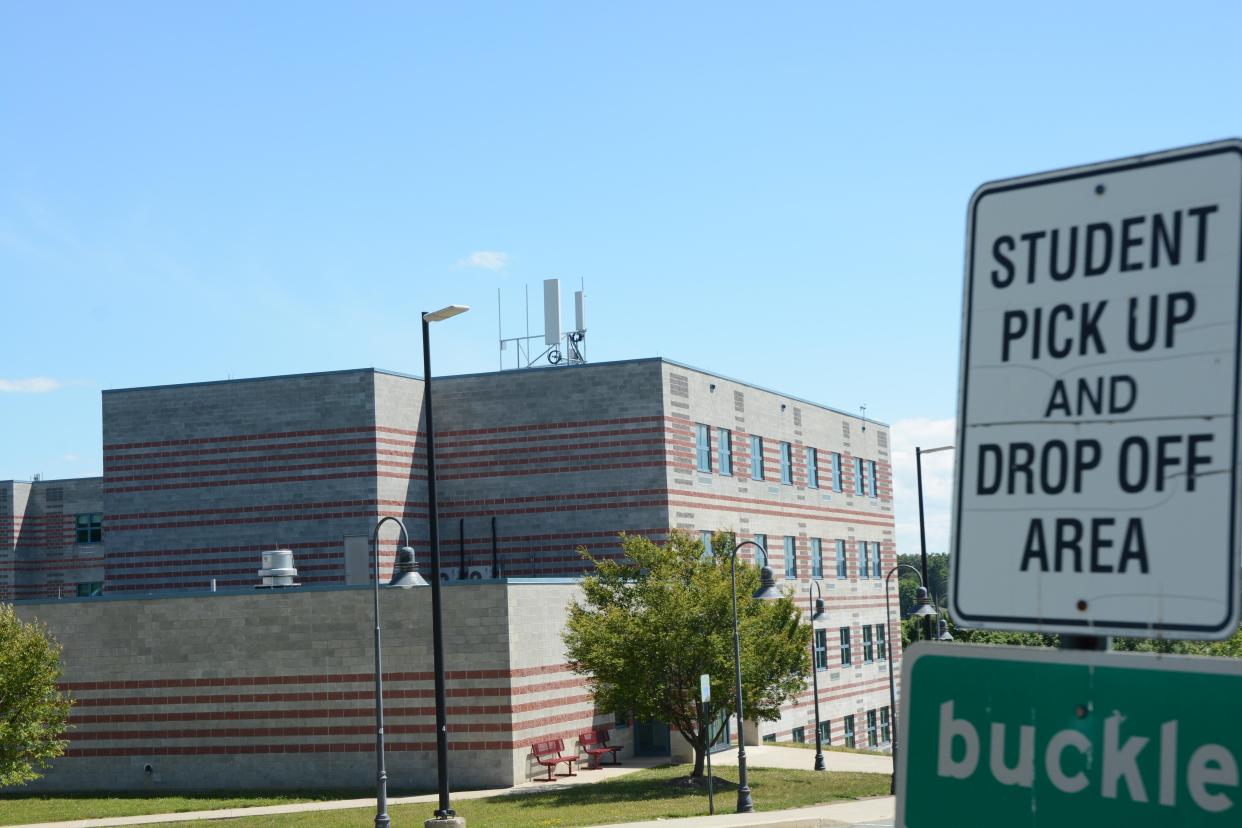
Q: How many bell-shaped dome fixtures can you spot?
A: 5